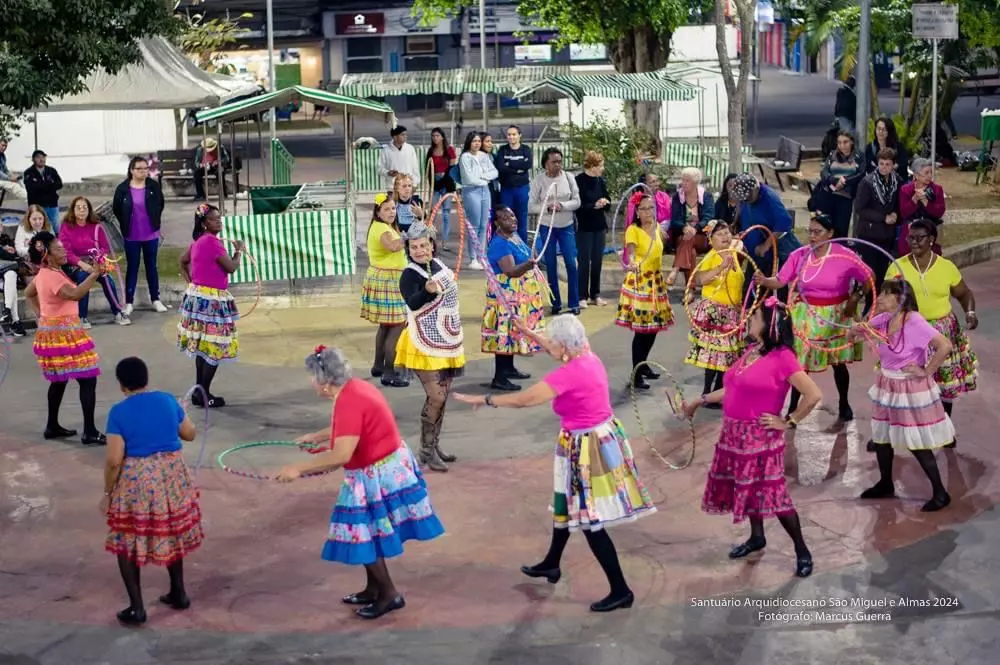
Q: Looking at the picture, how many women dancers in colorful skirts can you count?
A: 14